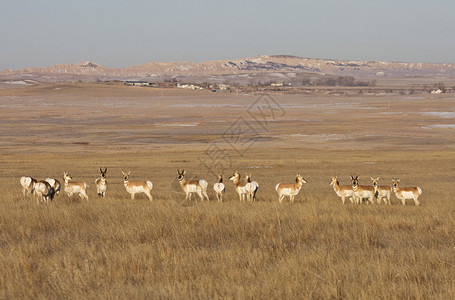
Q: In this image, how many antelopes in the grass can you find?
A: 15